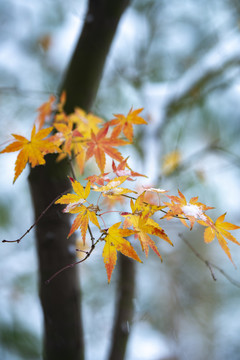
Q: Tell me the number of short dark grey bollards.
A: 0